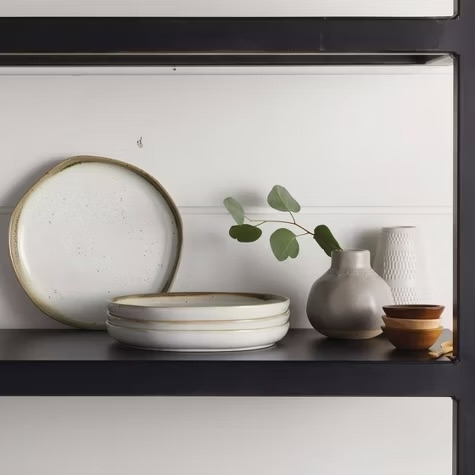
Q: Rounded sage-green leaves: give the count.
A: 5